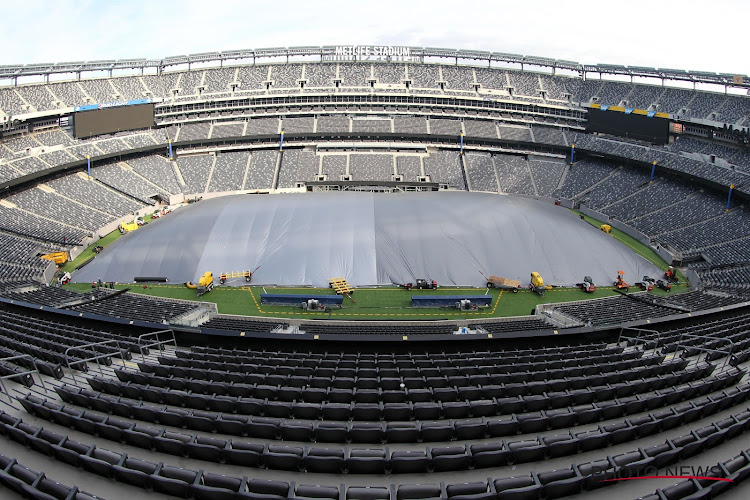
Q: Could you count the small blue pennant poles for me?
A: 7